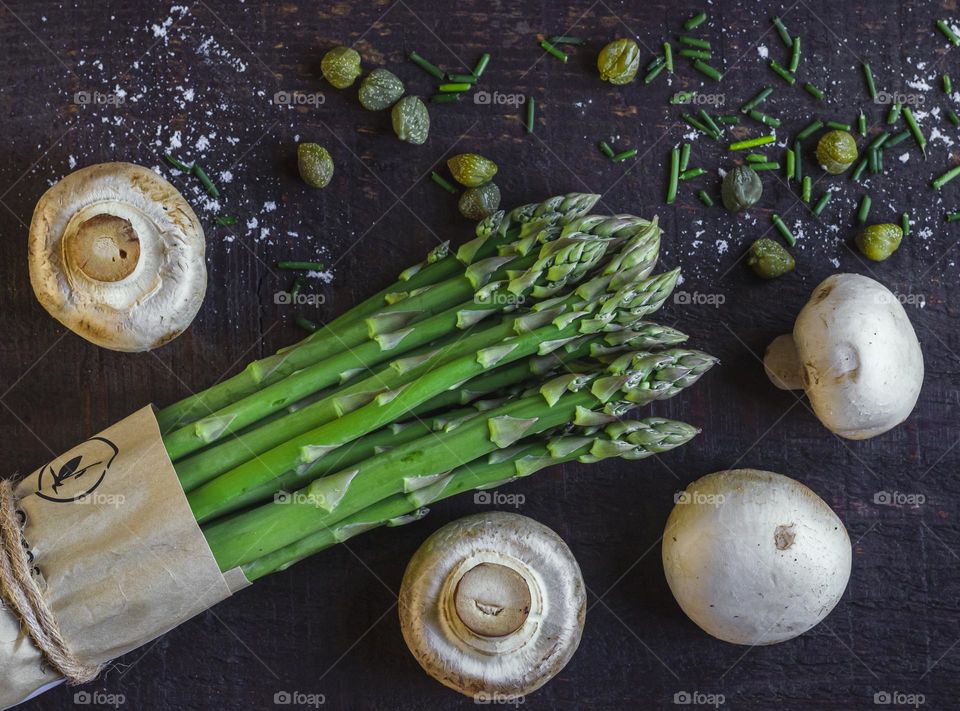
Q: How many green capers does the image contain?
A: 11